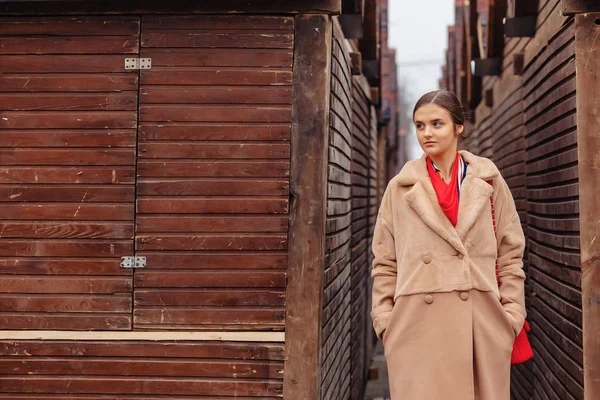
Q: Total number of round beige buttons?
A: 4